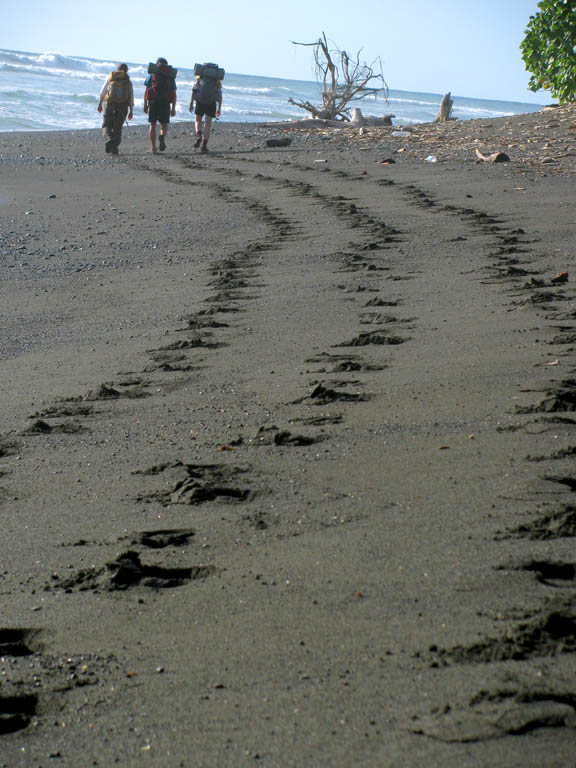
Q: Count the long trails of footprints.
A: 3